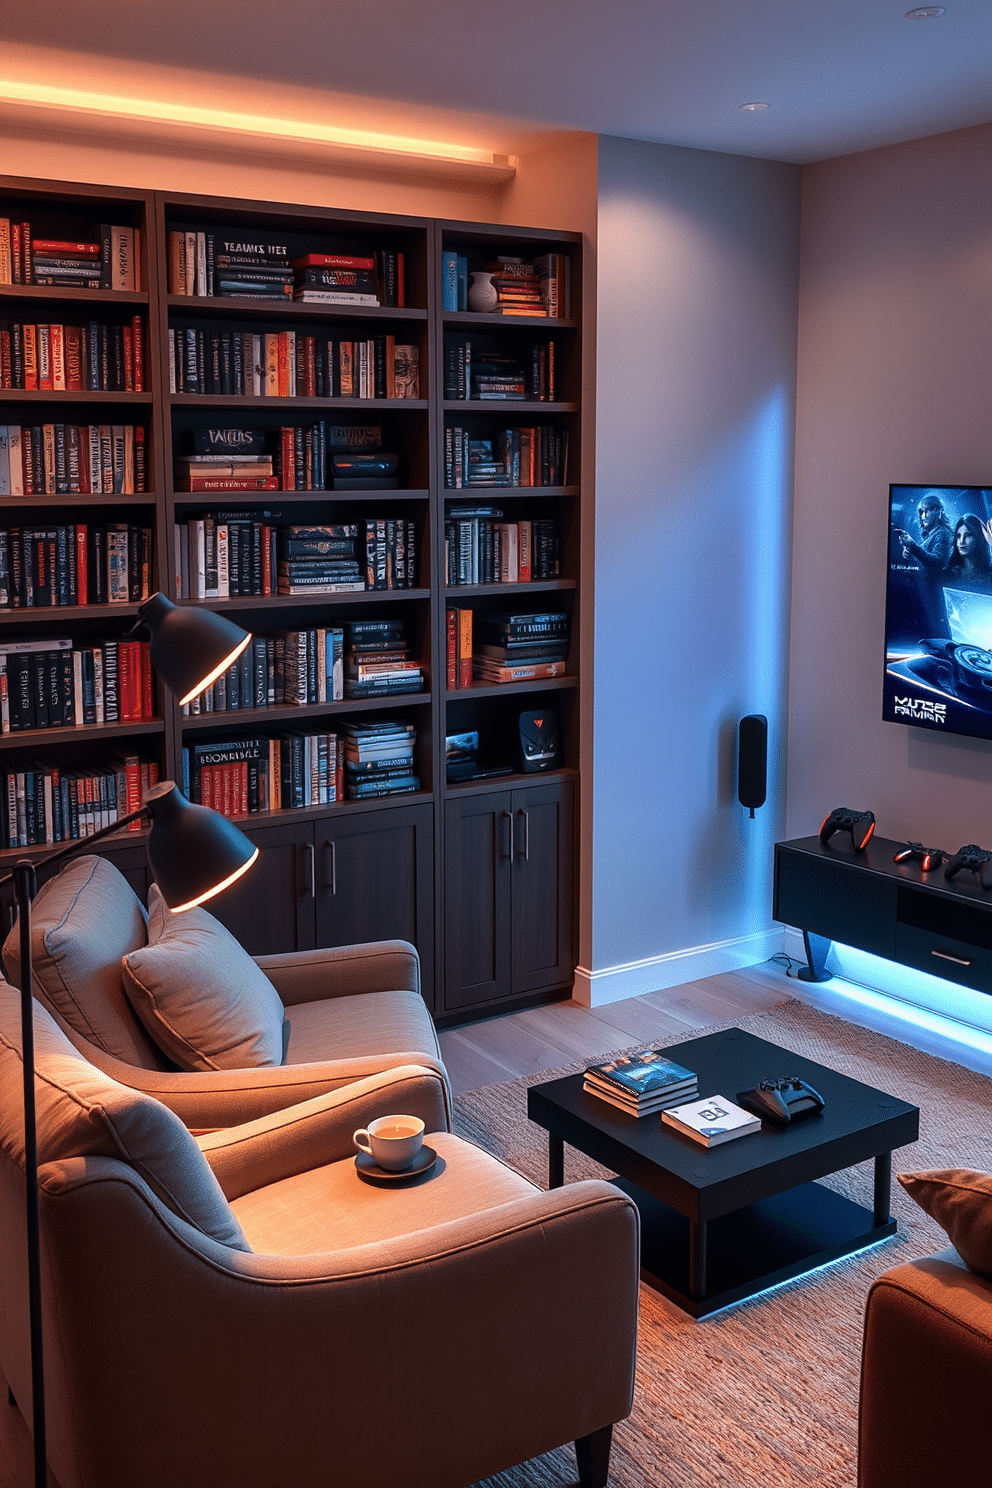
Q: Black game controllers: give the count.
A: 4